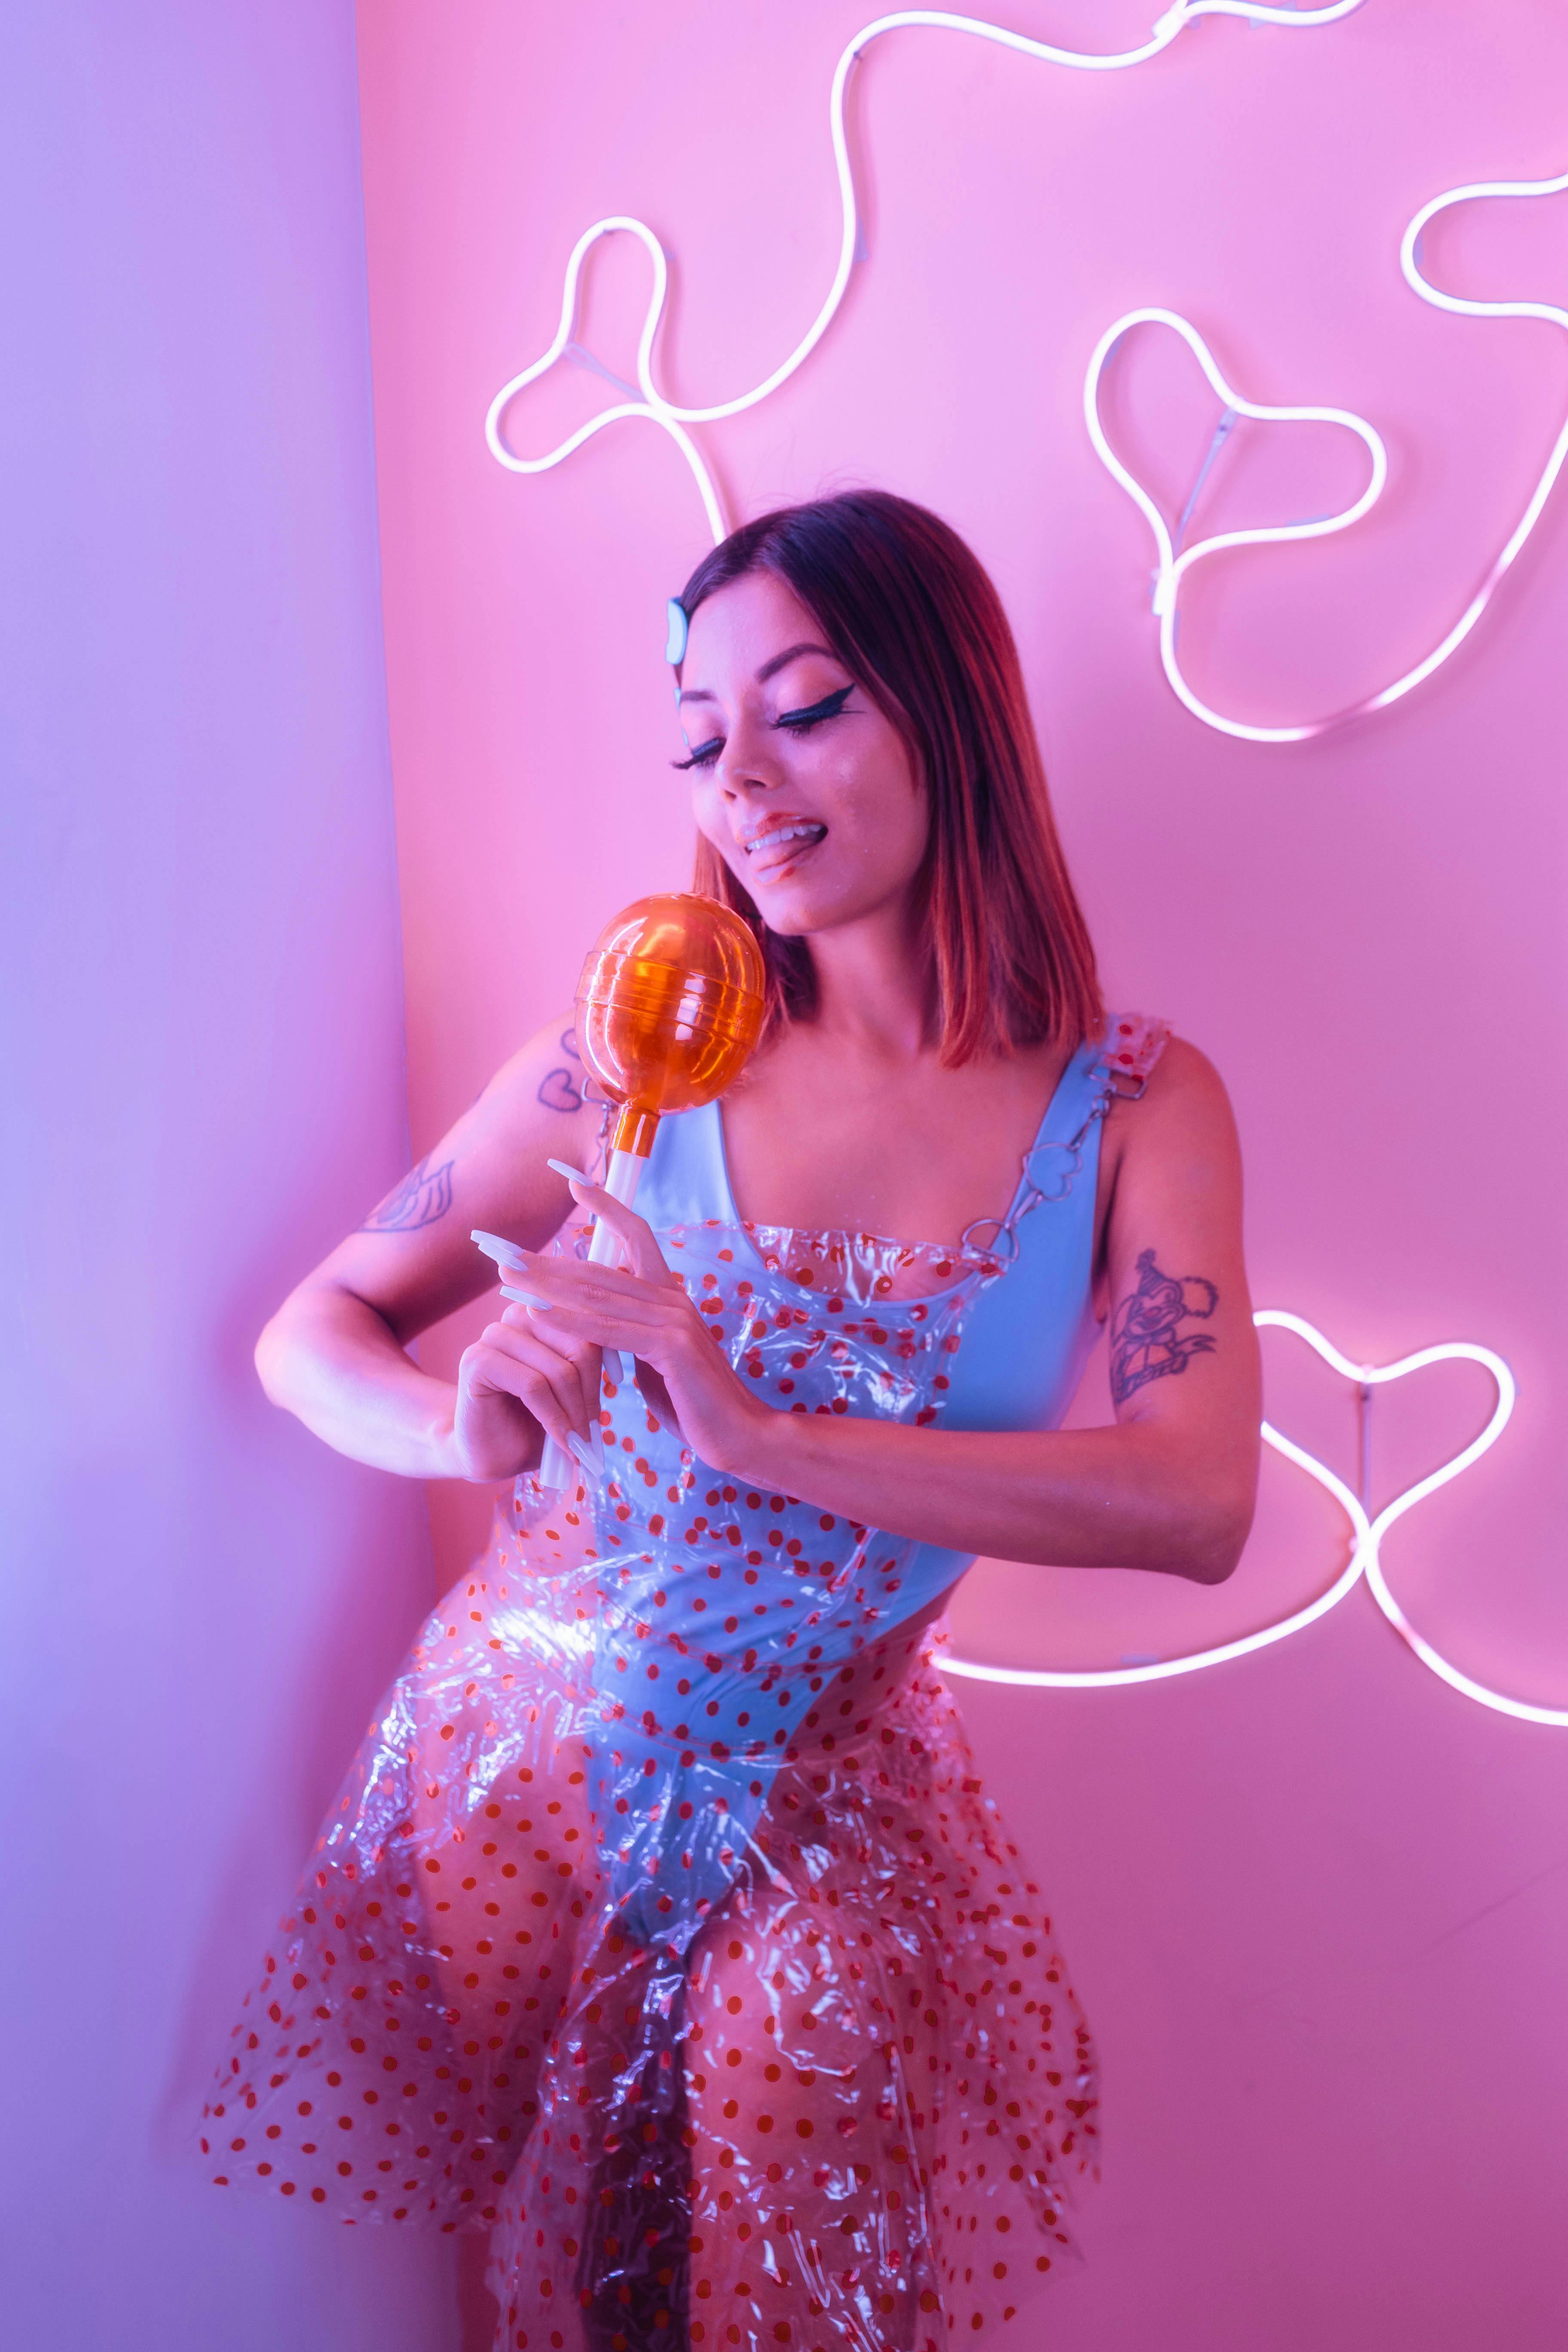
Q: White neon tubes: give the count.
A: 3